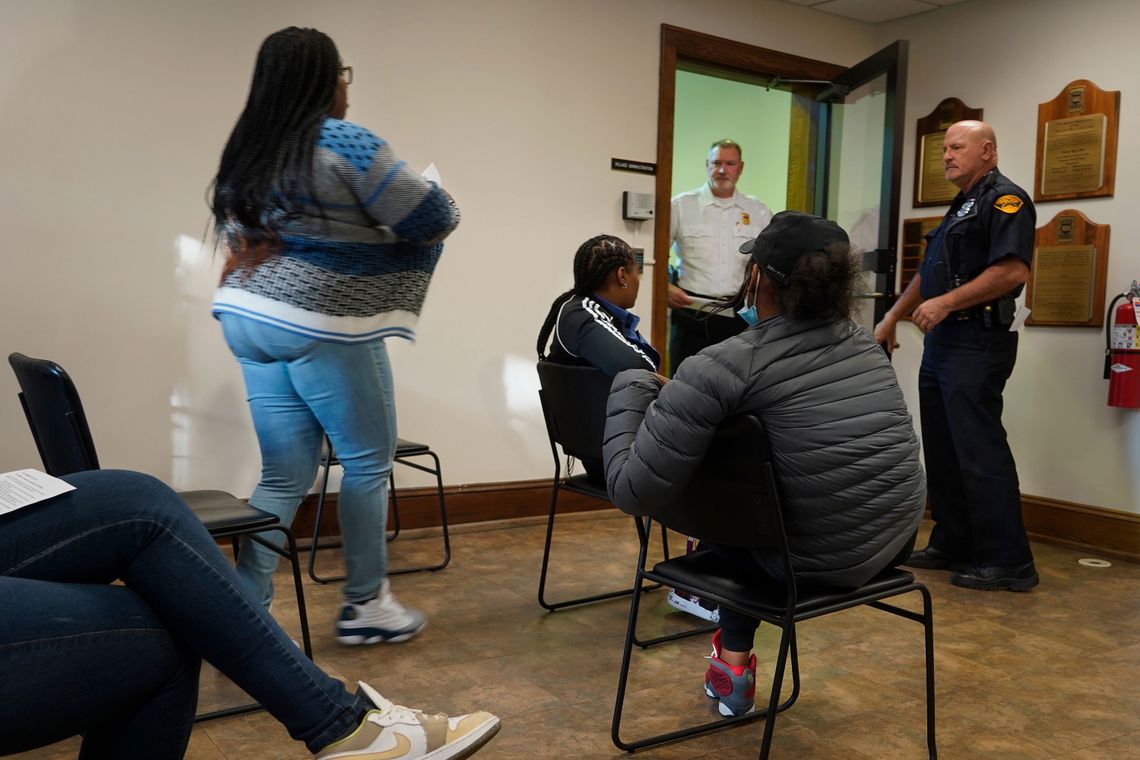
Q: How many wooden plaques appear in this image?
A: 4